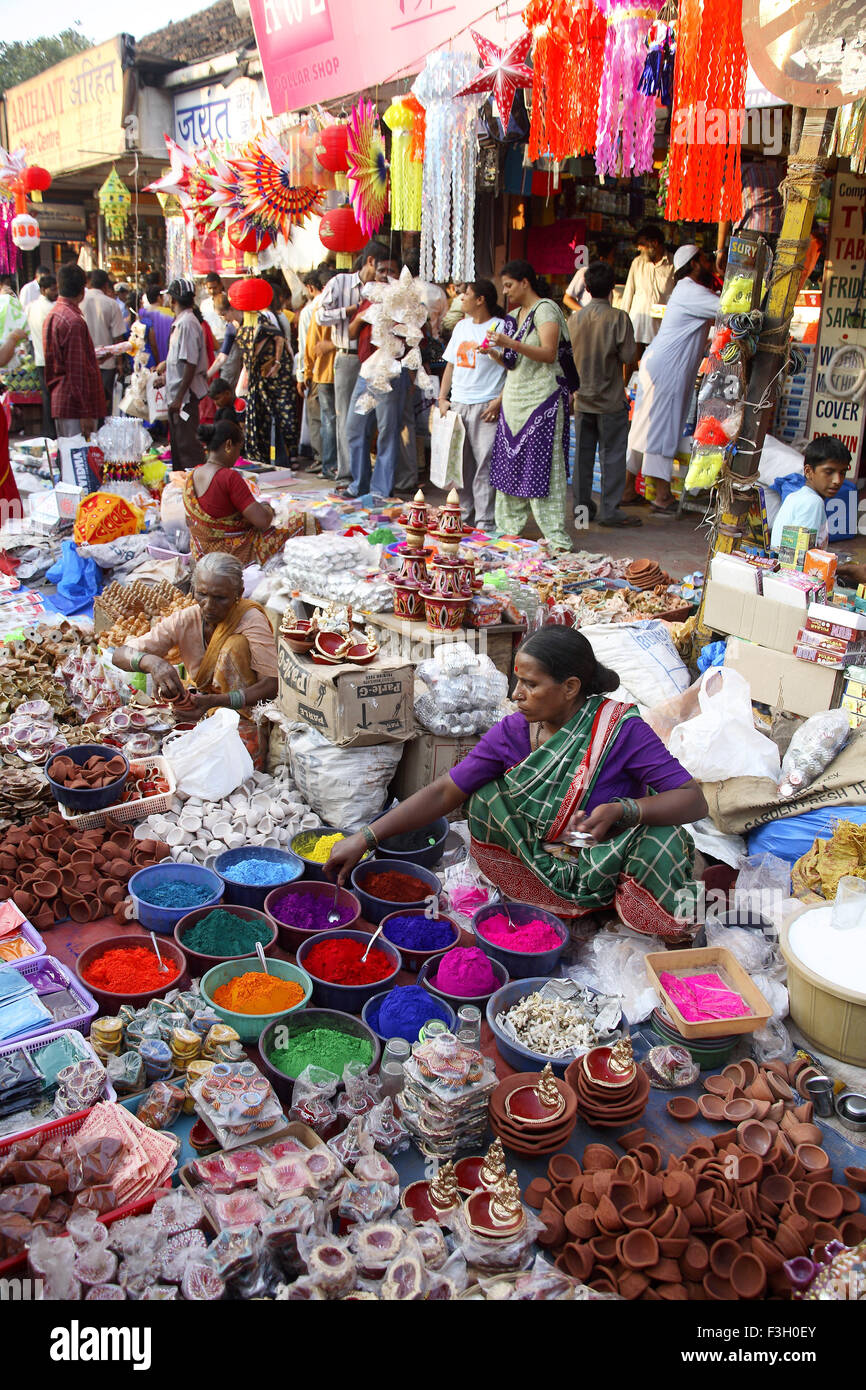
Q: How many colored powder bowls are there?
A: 14